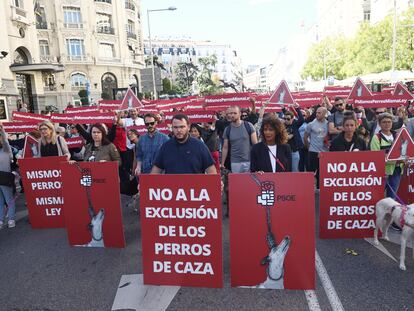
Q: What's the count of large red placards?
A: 5